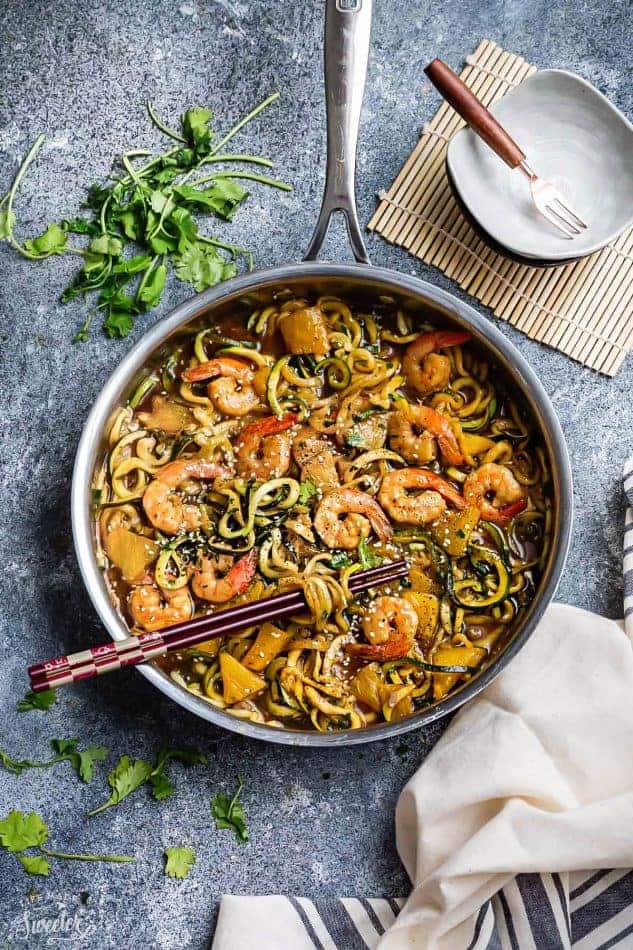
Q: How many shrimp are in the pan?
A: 11